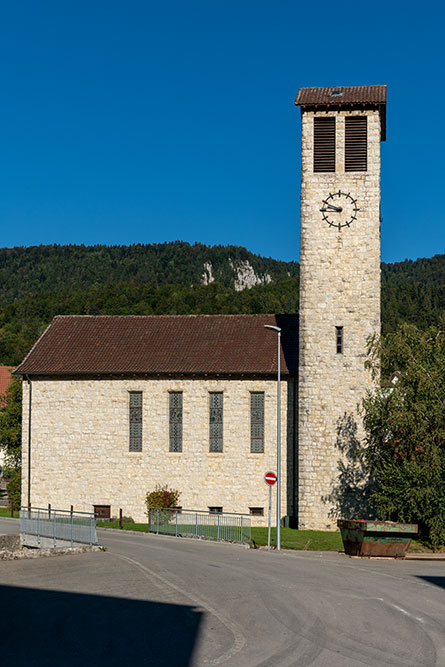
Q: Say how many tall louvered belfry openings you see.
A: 2